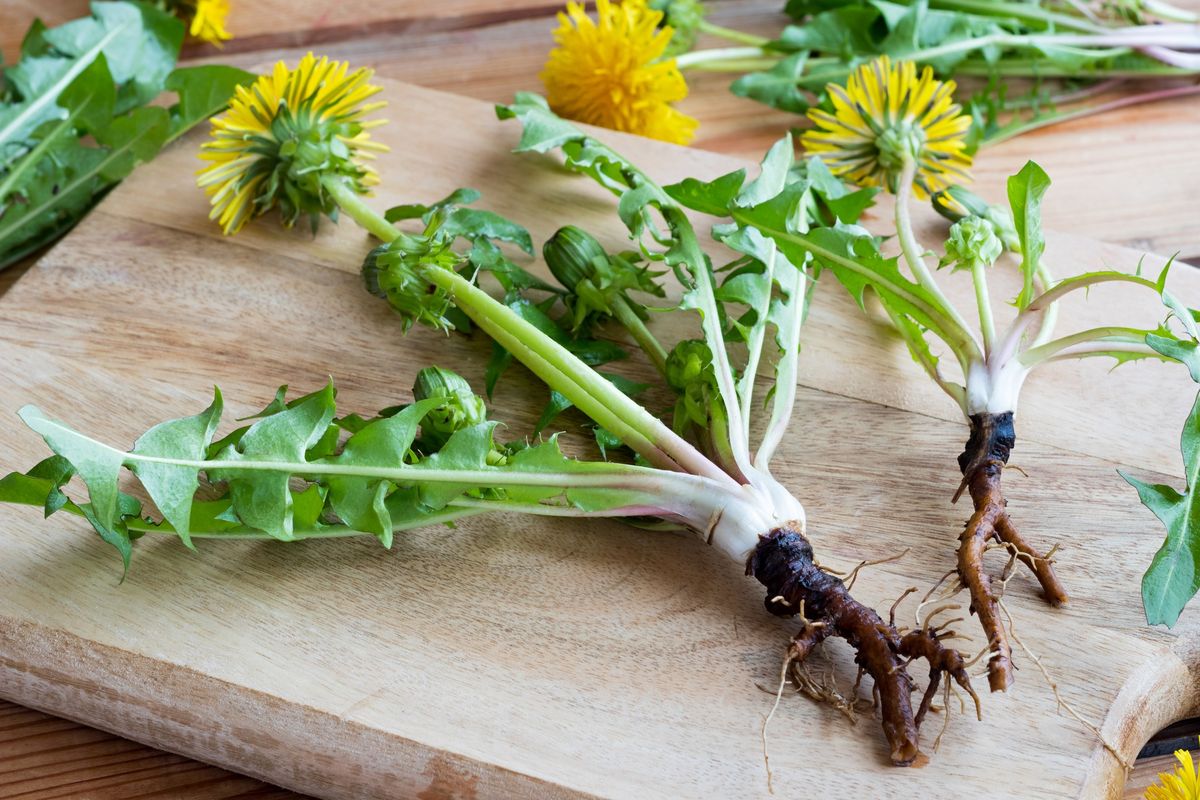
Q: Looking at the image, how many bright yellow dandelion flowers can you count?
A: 5